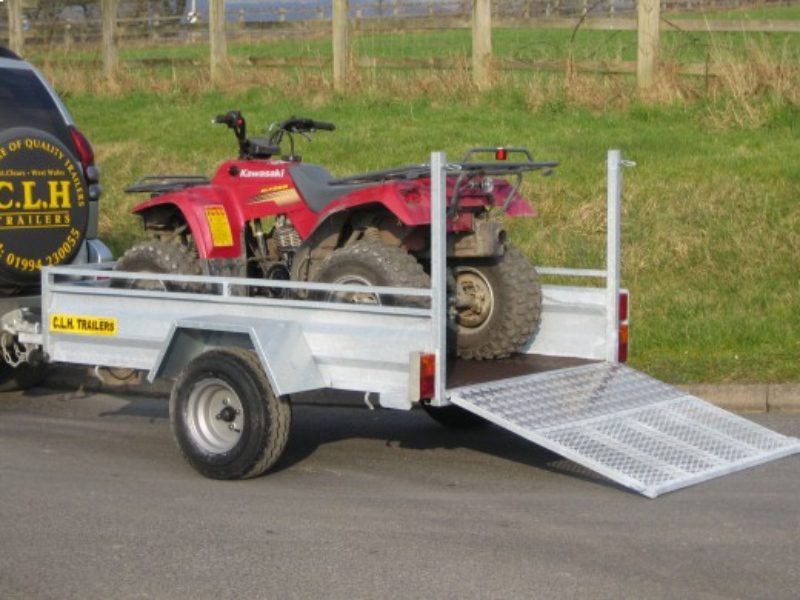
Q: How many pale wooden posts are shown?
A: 6